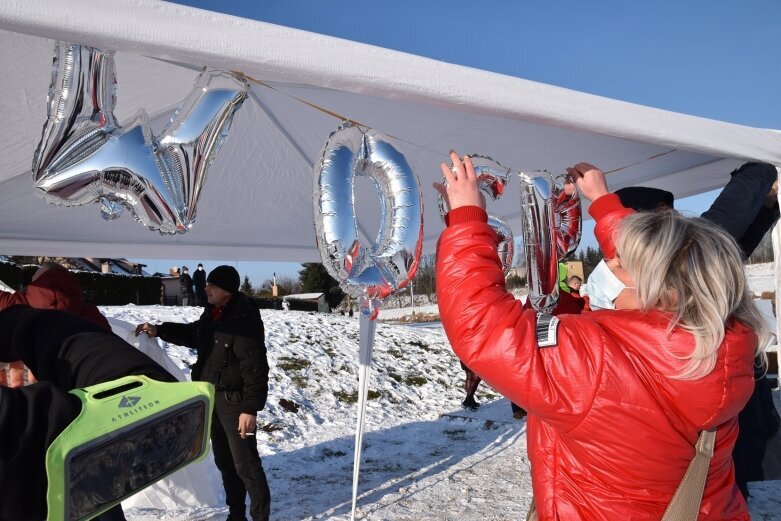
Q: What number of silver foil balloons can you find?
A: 4